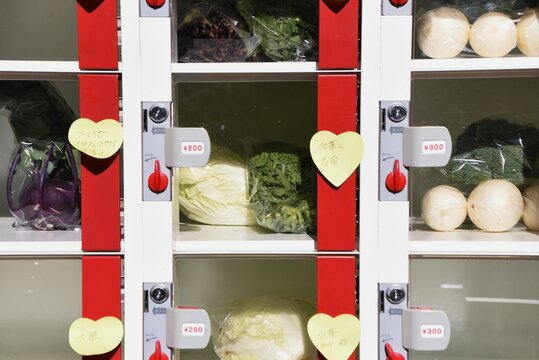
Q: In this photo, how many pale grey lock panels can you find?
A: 6